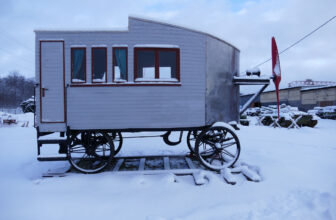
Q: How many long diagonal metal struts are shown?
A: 1